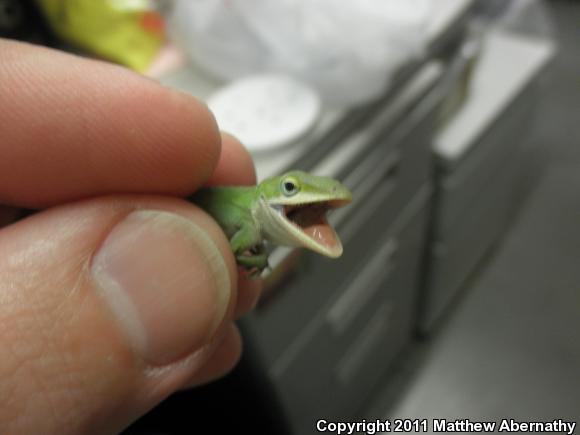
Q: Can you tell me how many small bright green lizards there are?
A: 1